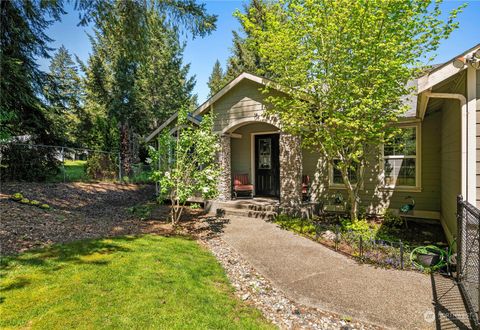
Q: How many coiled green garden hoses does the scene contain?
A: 1